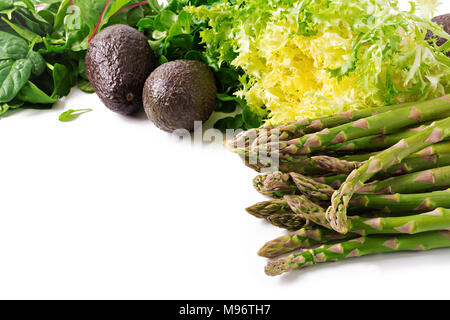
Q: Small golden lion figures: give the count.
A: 0